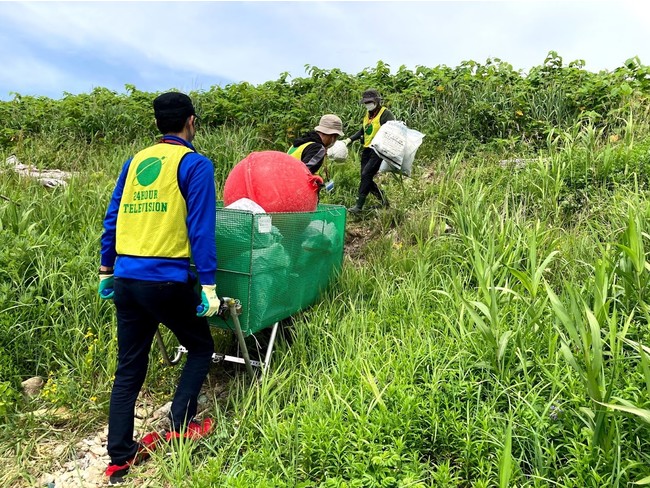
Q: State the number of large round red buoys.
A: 1